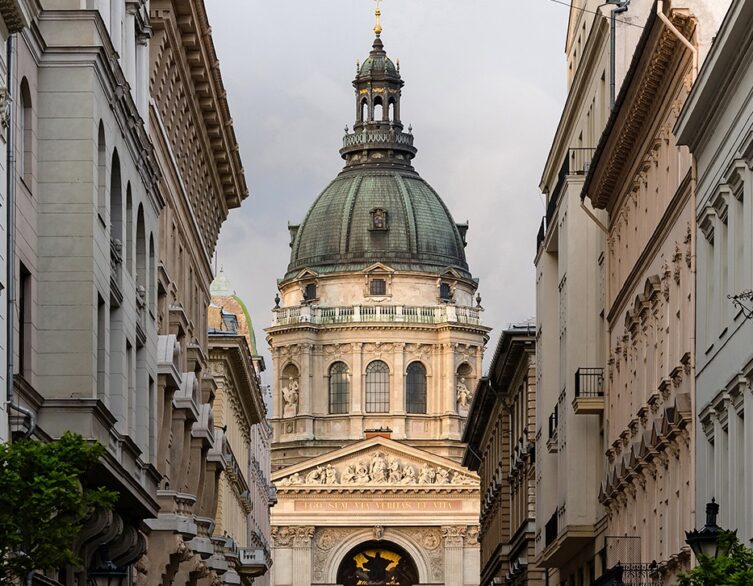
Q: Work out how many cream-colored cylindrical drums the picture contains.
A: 1